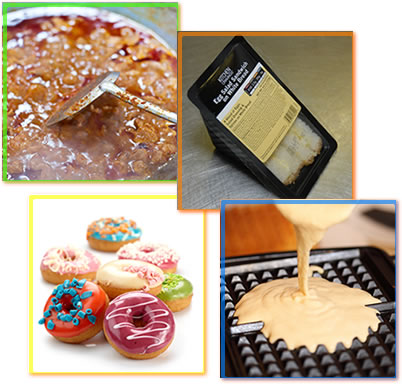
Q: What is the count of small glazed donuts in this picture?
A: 7